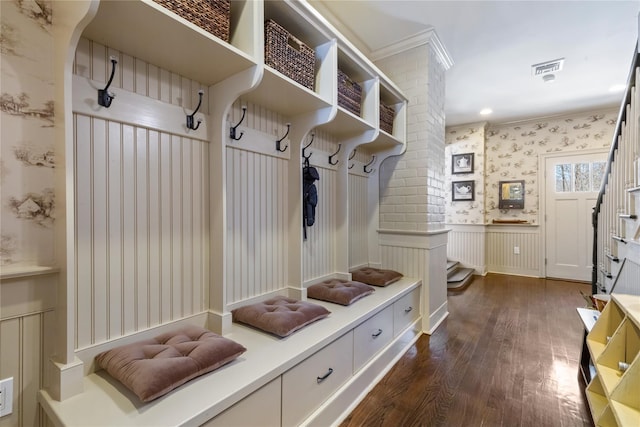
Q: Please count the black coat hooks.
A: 8